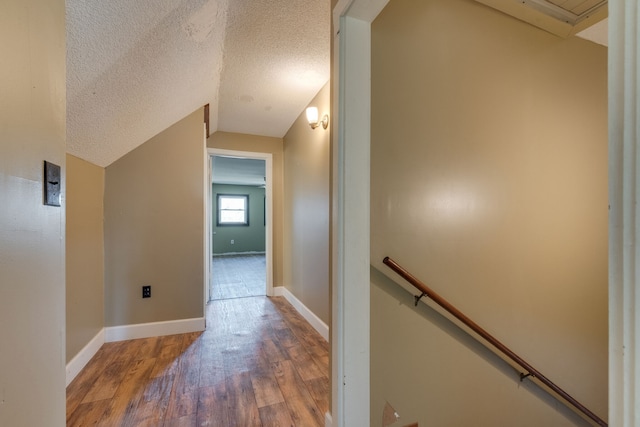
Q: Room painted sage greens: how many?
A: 1